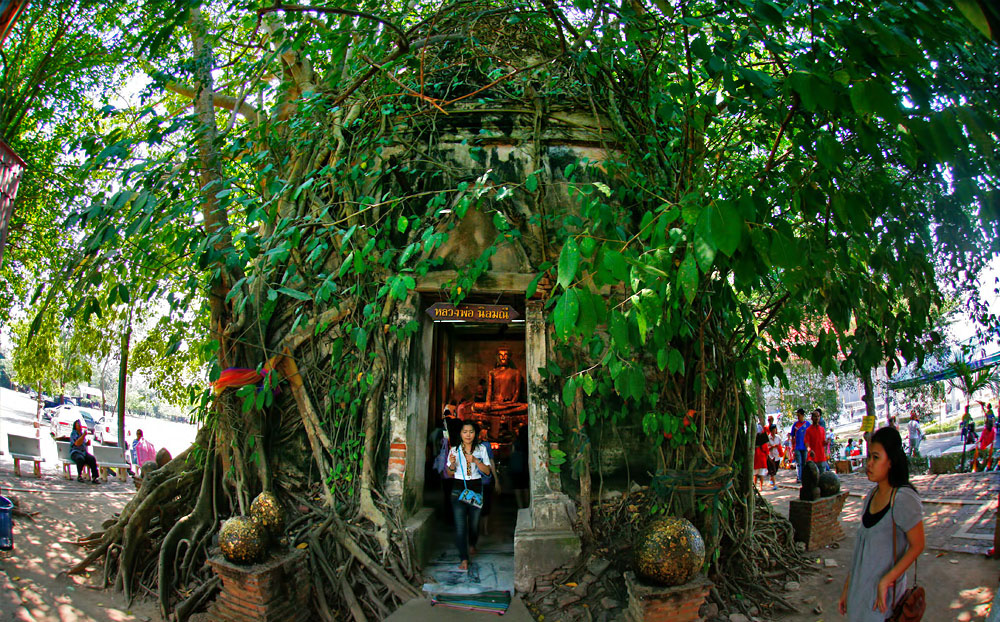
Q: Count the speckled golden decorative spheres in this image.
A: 3